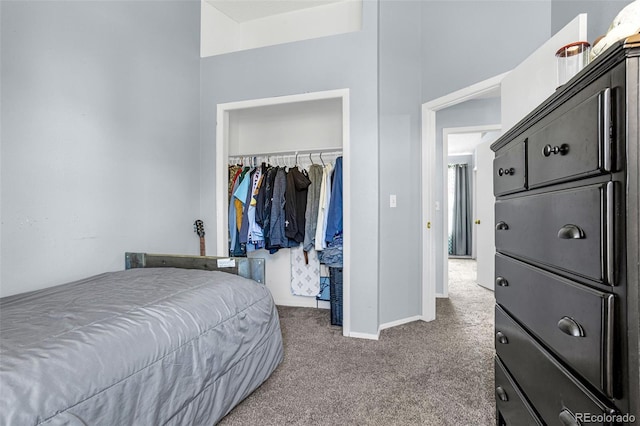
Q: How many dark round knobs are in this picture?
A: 2